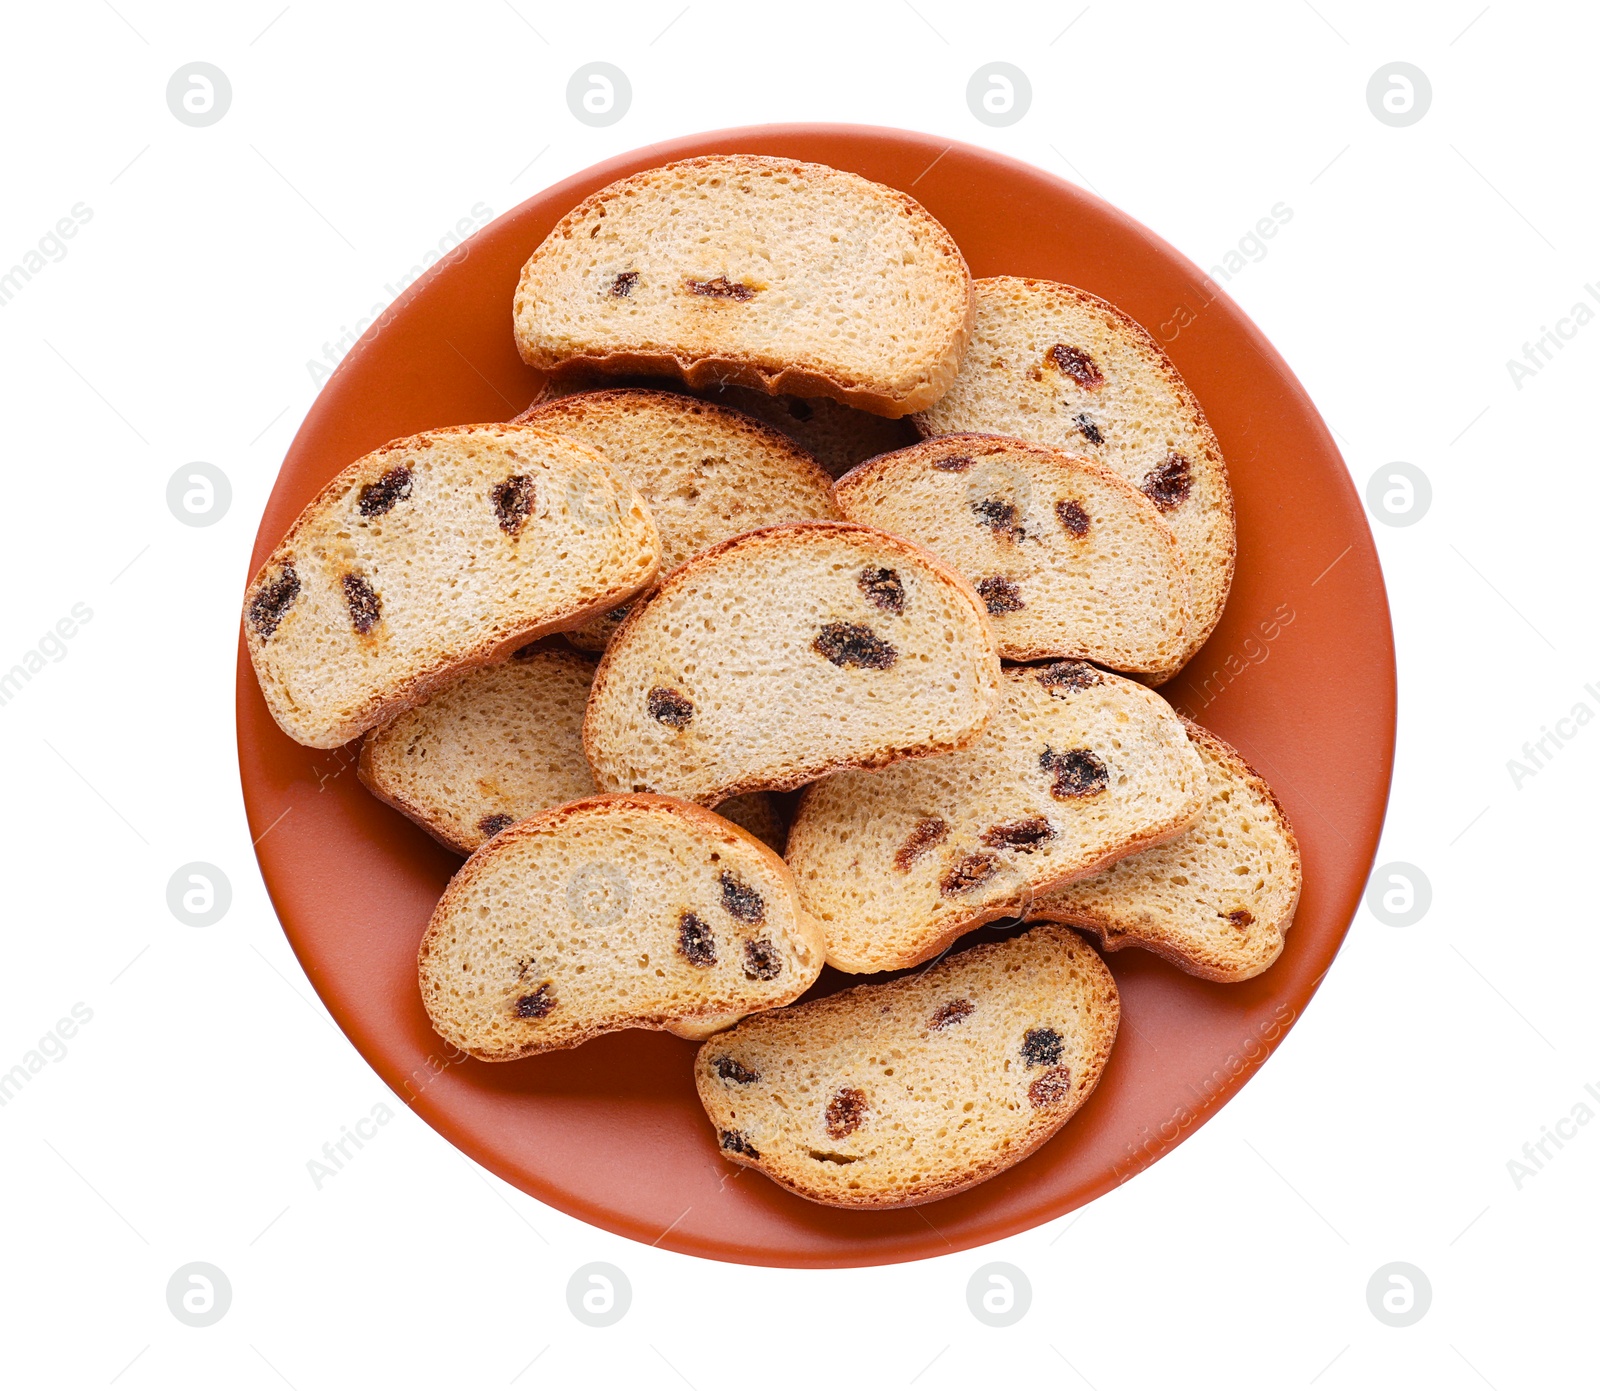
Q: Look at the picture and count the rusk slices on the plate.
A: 12